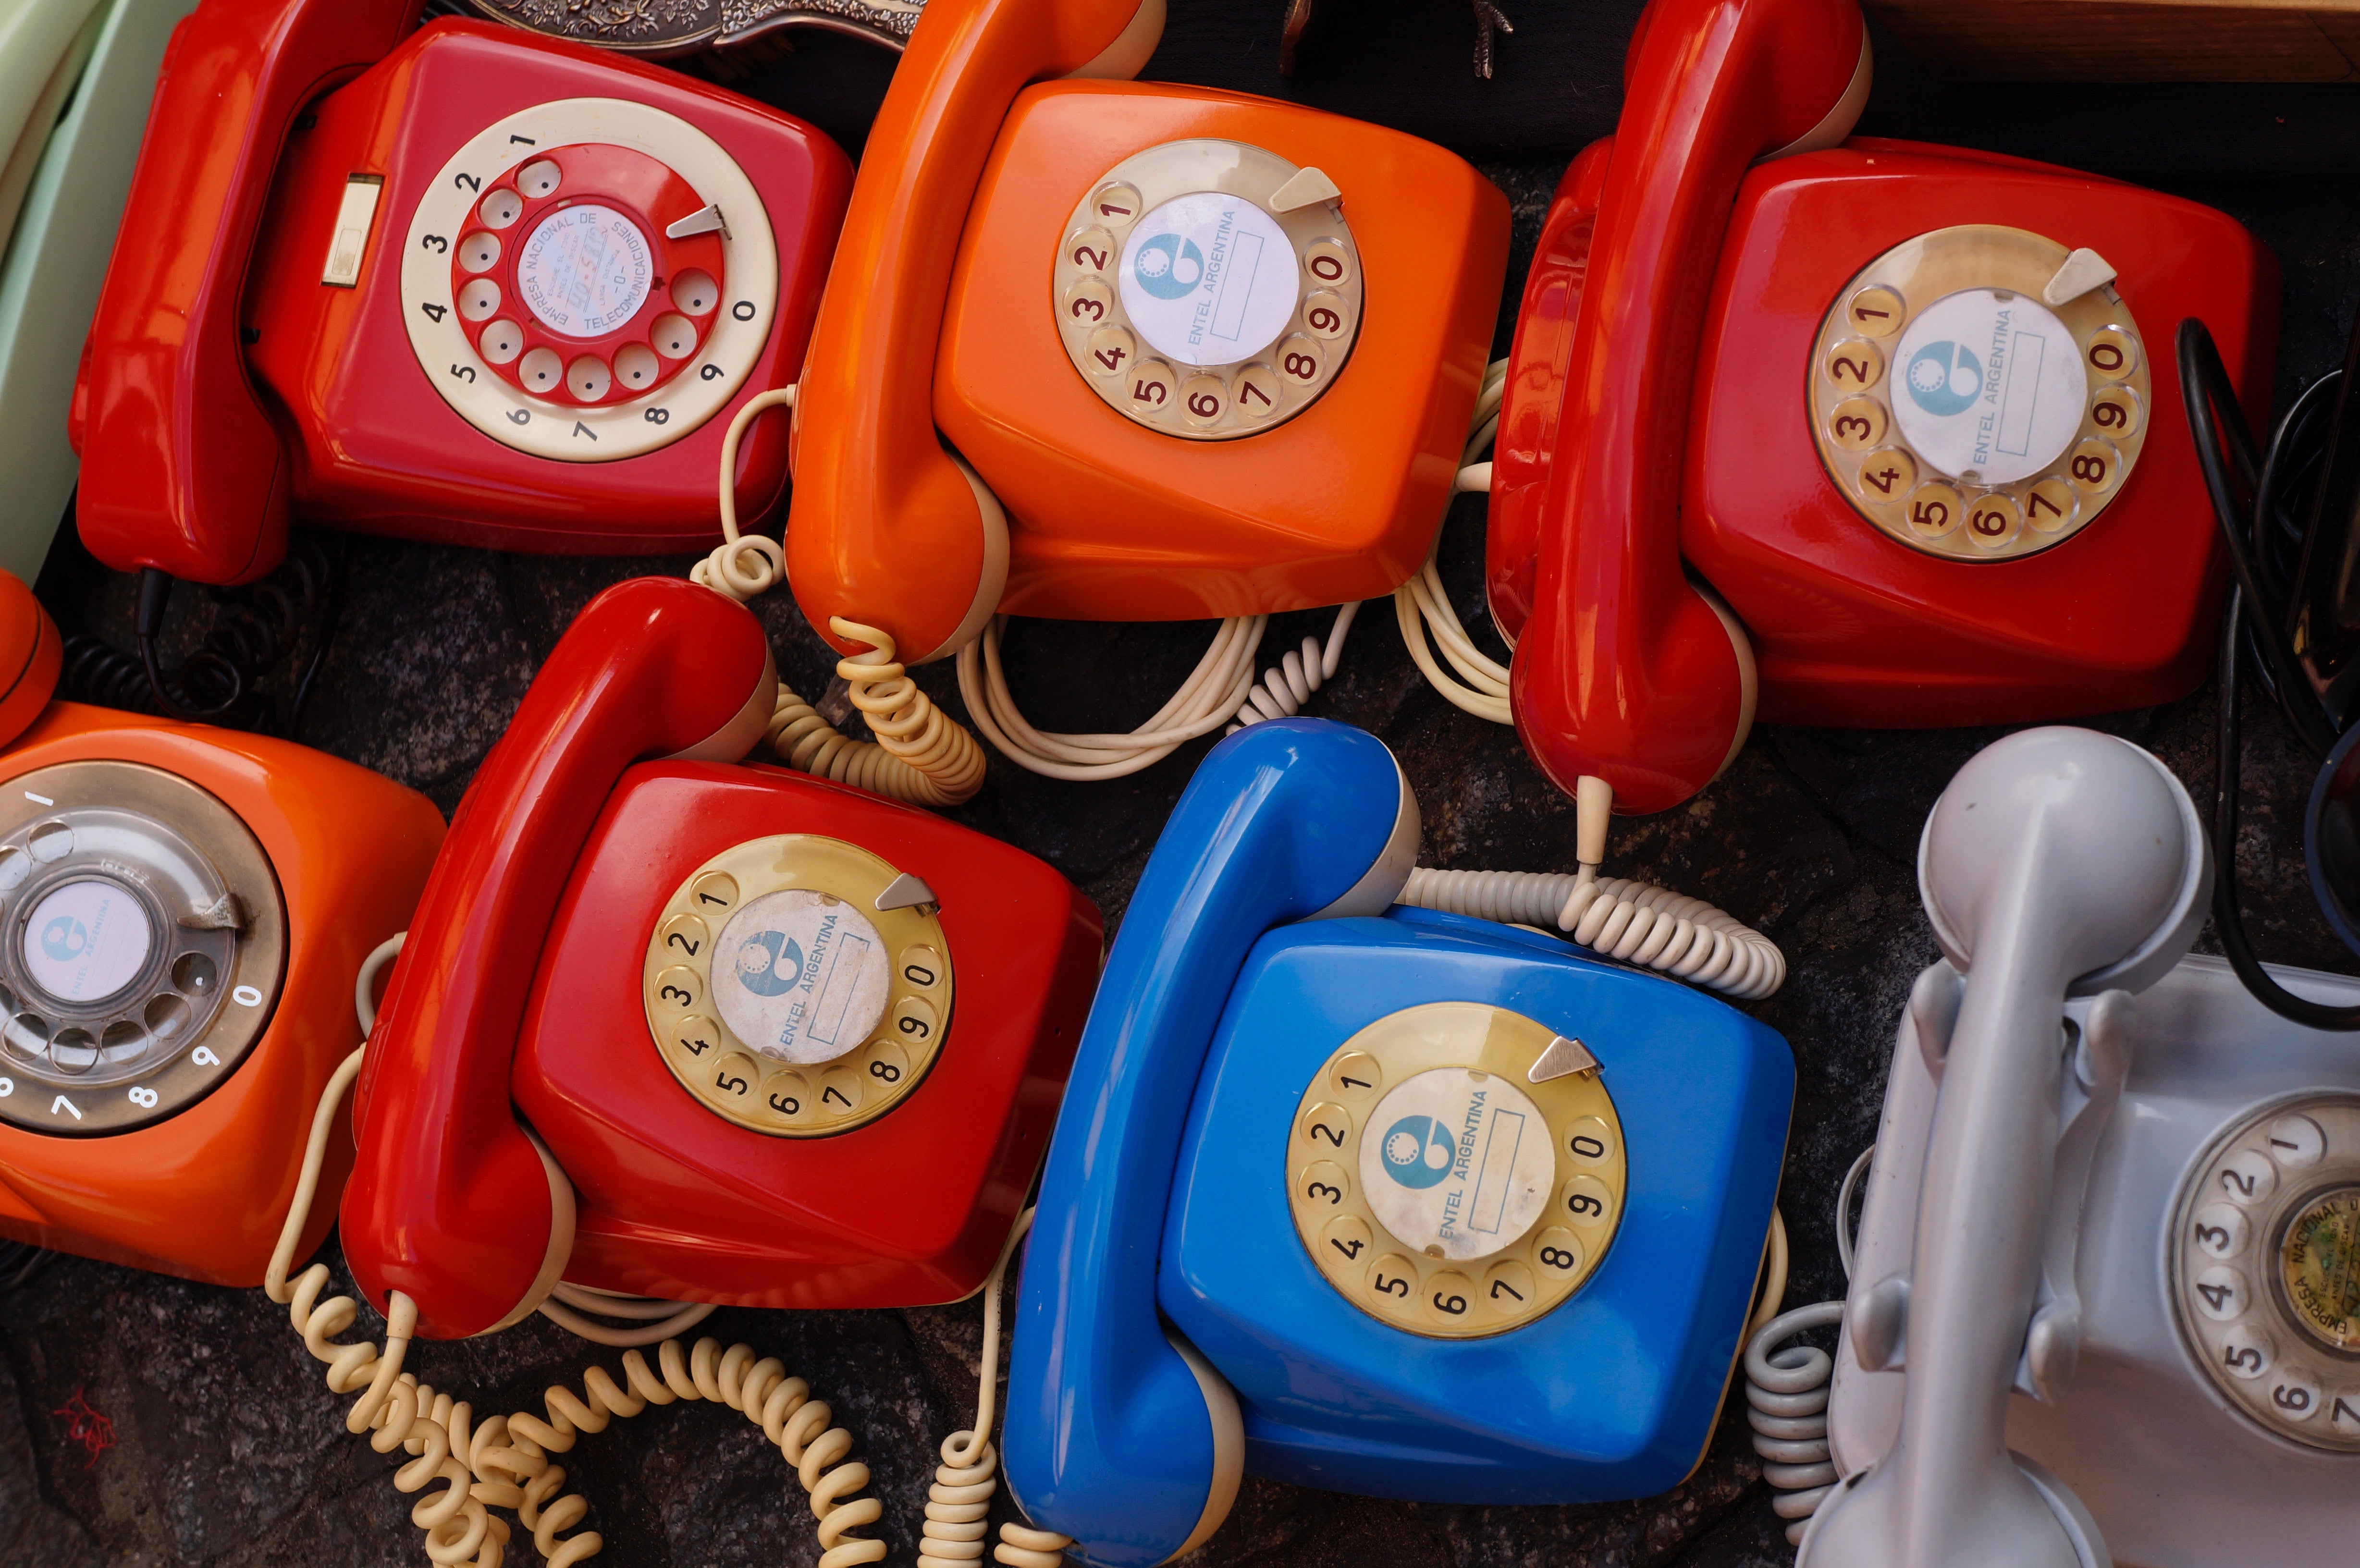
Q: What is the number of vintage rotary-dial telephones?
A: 7